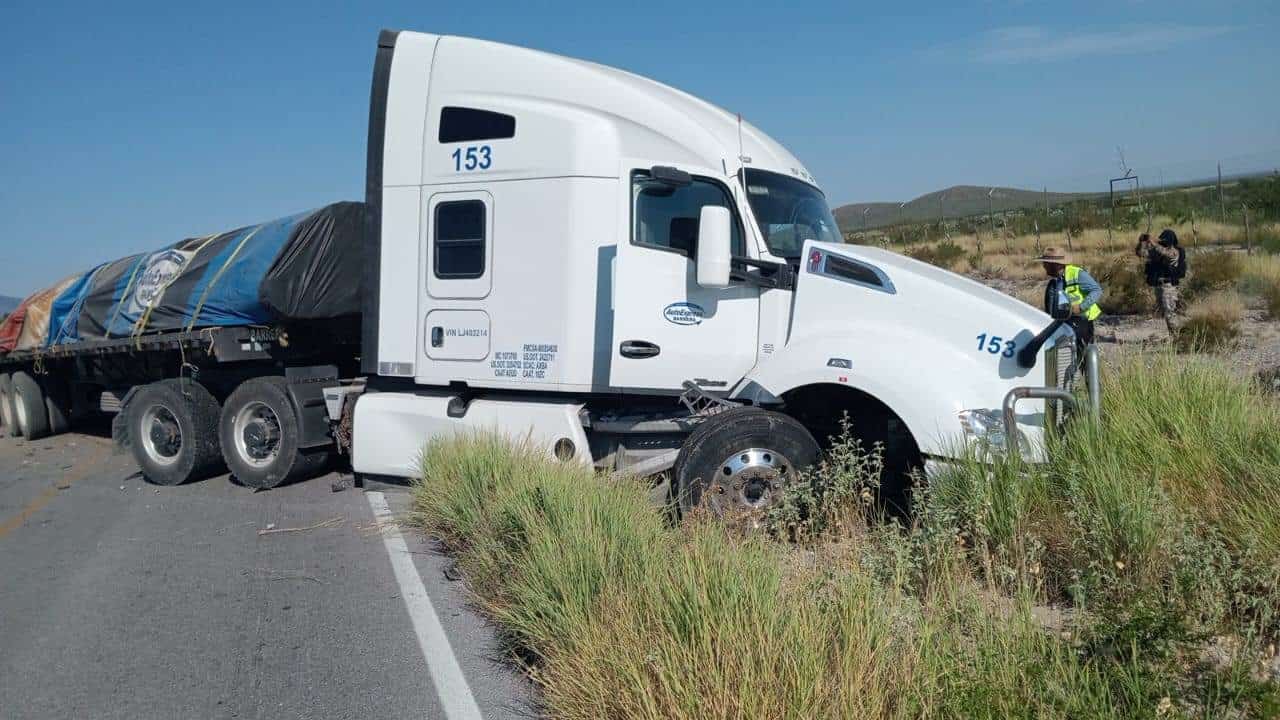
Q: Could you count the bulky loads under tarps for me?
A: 1